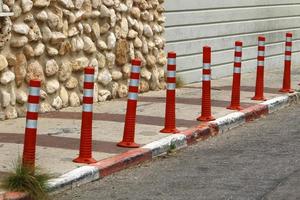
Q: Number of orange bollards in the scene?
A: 8